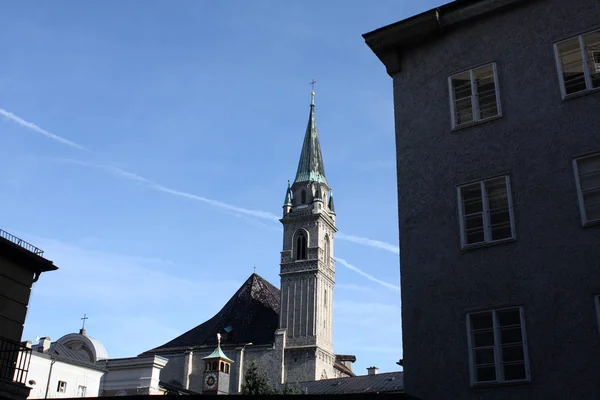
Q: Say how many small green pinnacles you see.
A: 3